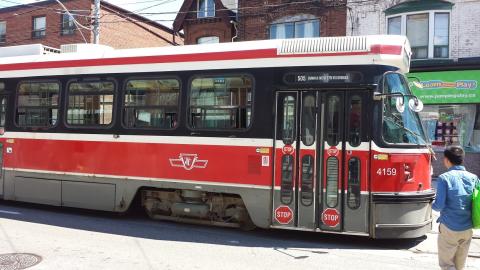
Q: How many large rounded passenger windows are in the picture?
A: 4